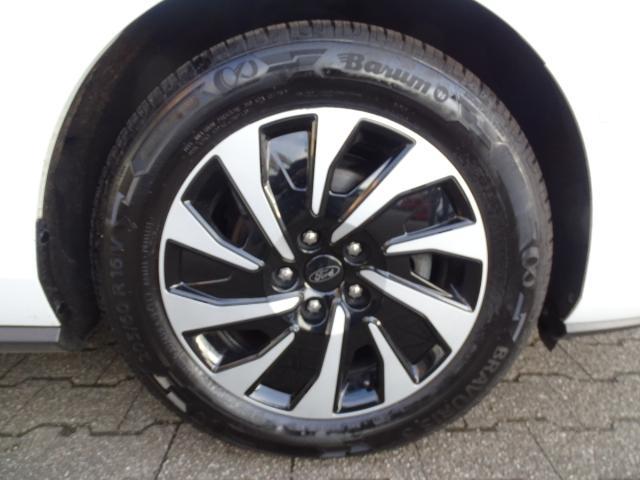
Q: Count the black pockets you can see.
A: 10